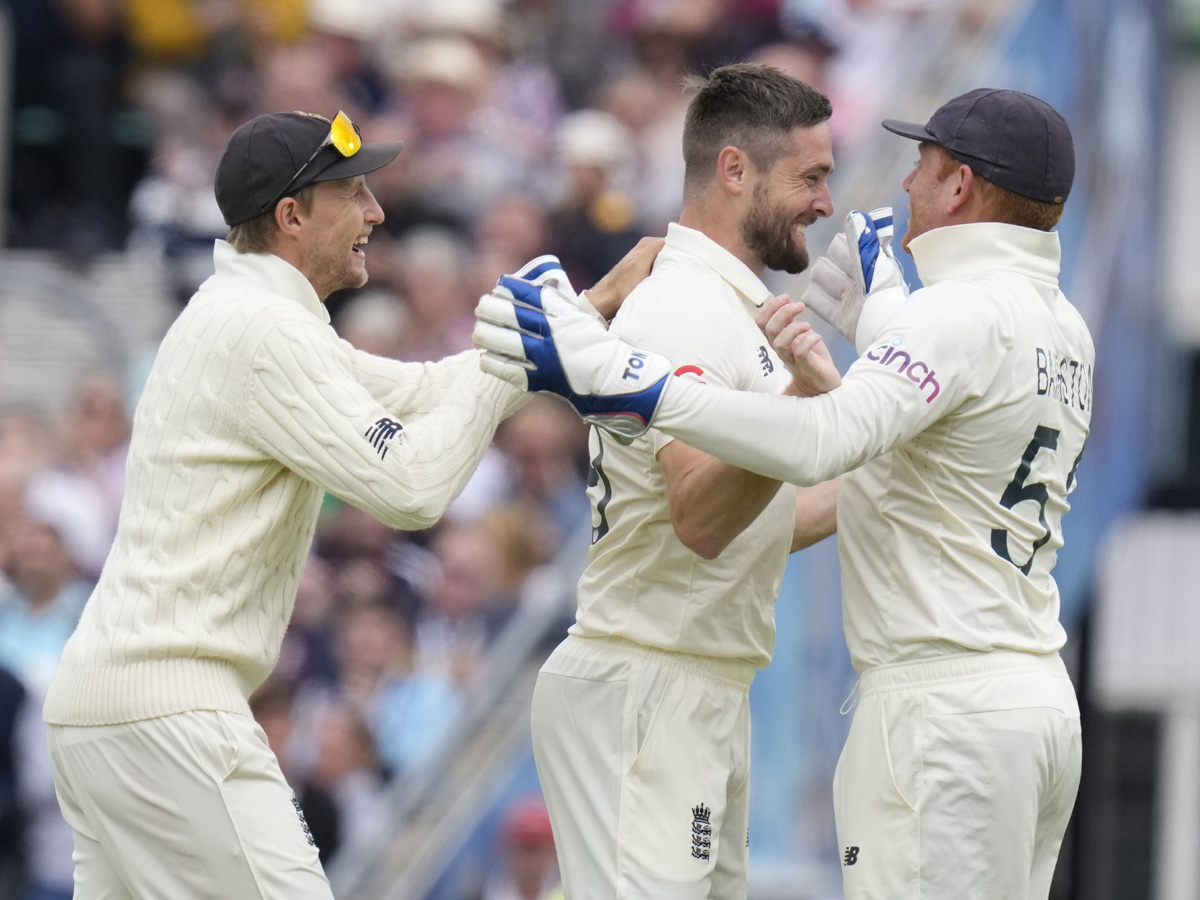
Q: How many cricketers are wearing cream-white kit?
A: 3